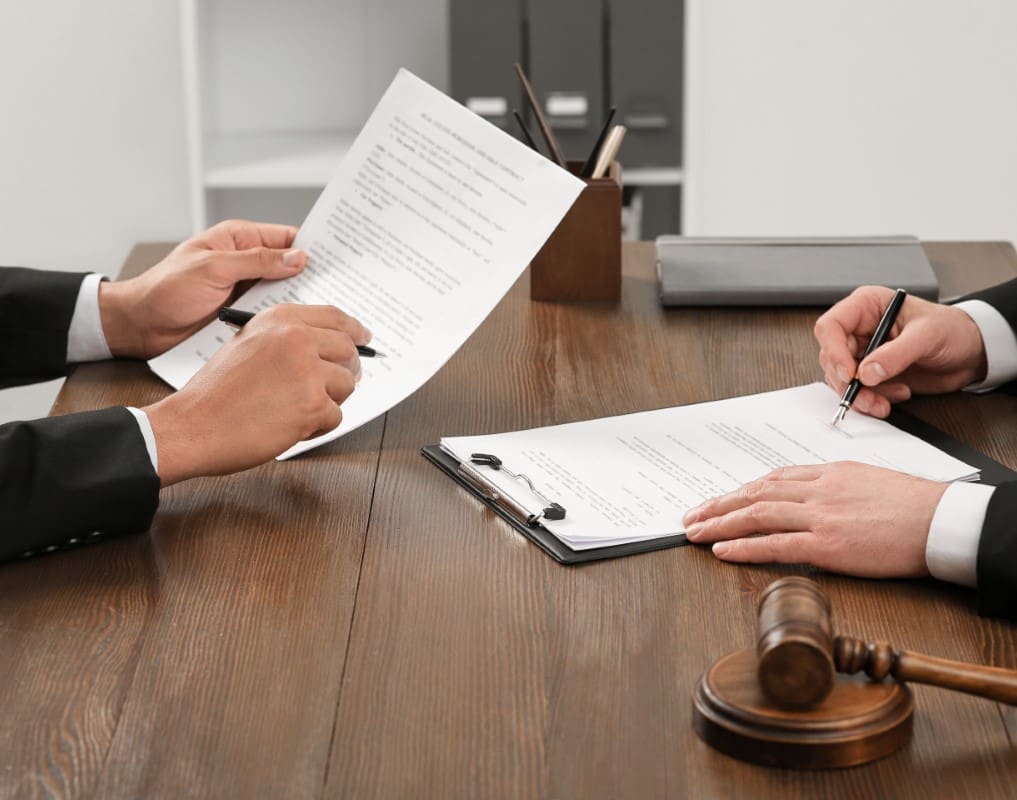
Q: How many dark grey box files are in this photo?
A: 3